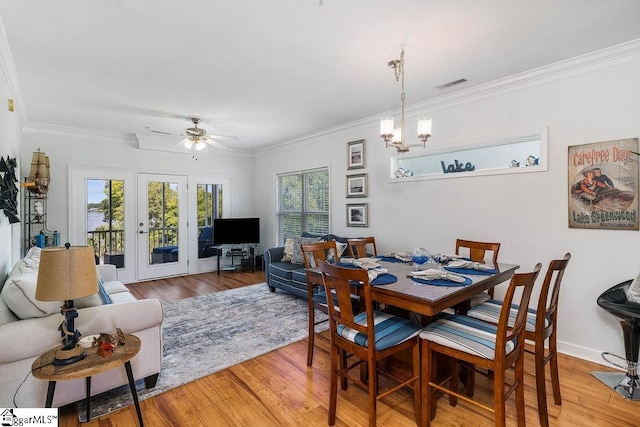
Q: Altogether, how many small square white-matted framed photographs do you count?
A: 3